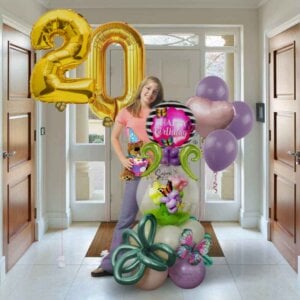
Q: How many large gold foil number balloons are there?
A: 2